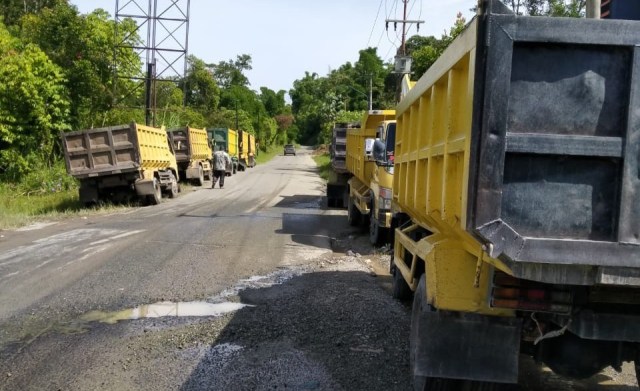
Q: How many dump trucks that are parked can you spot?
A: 8